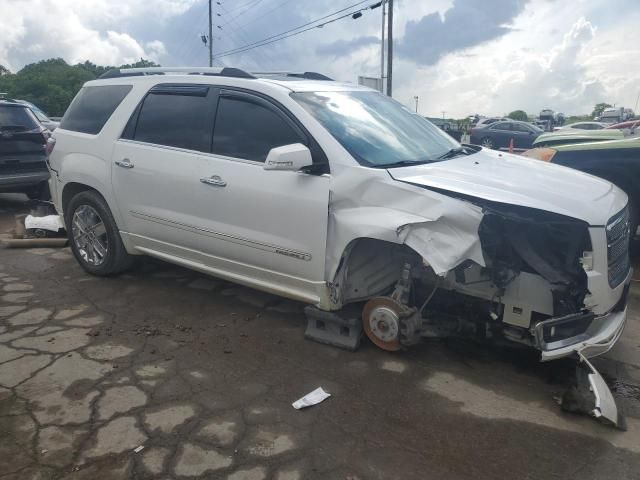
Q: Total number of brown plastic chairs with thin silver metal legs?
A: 0